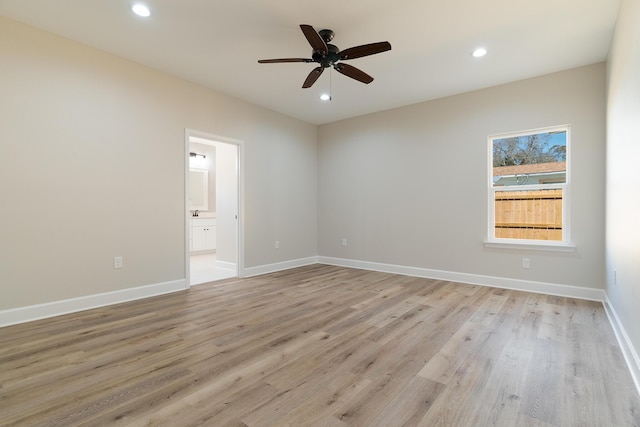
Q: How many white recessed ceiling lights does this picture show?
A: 3